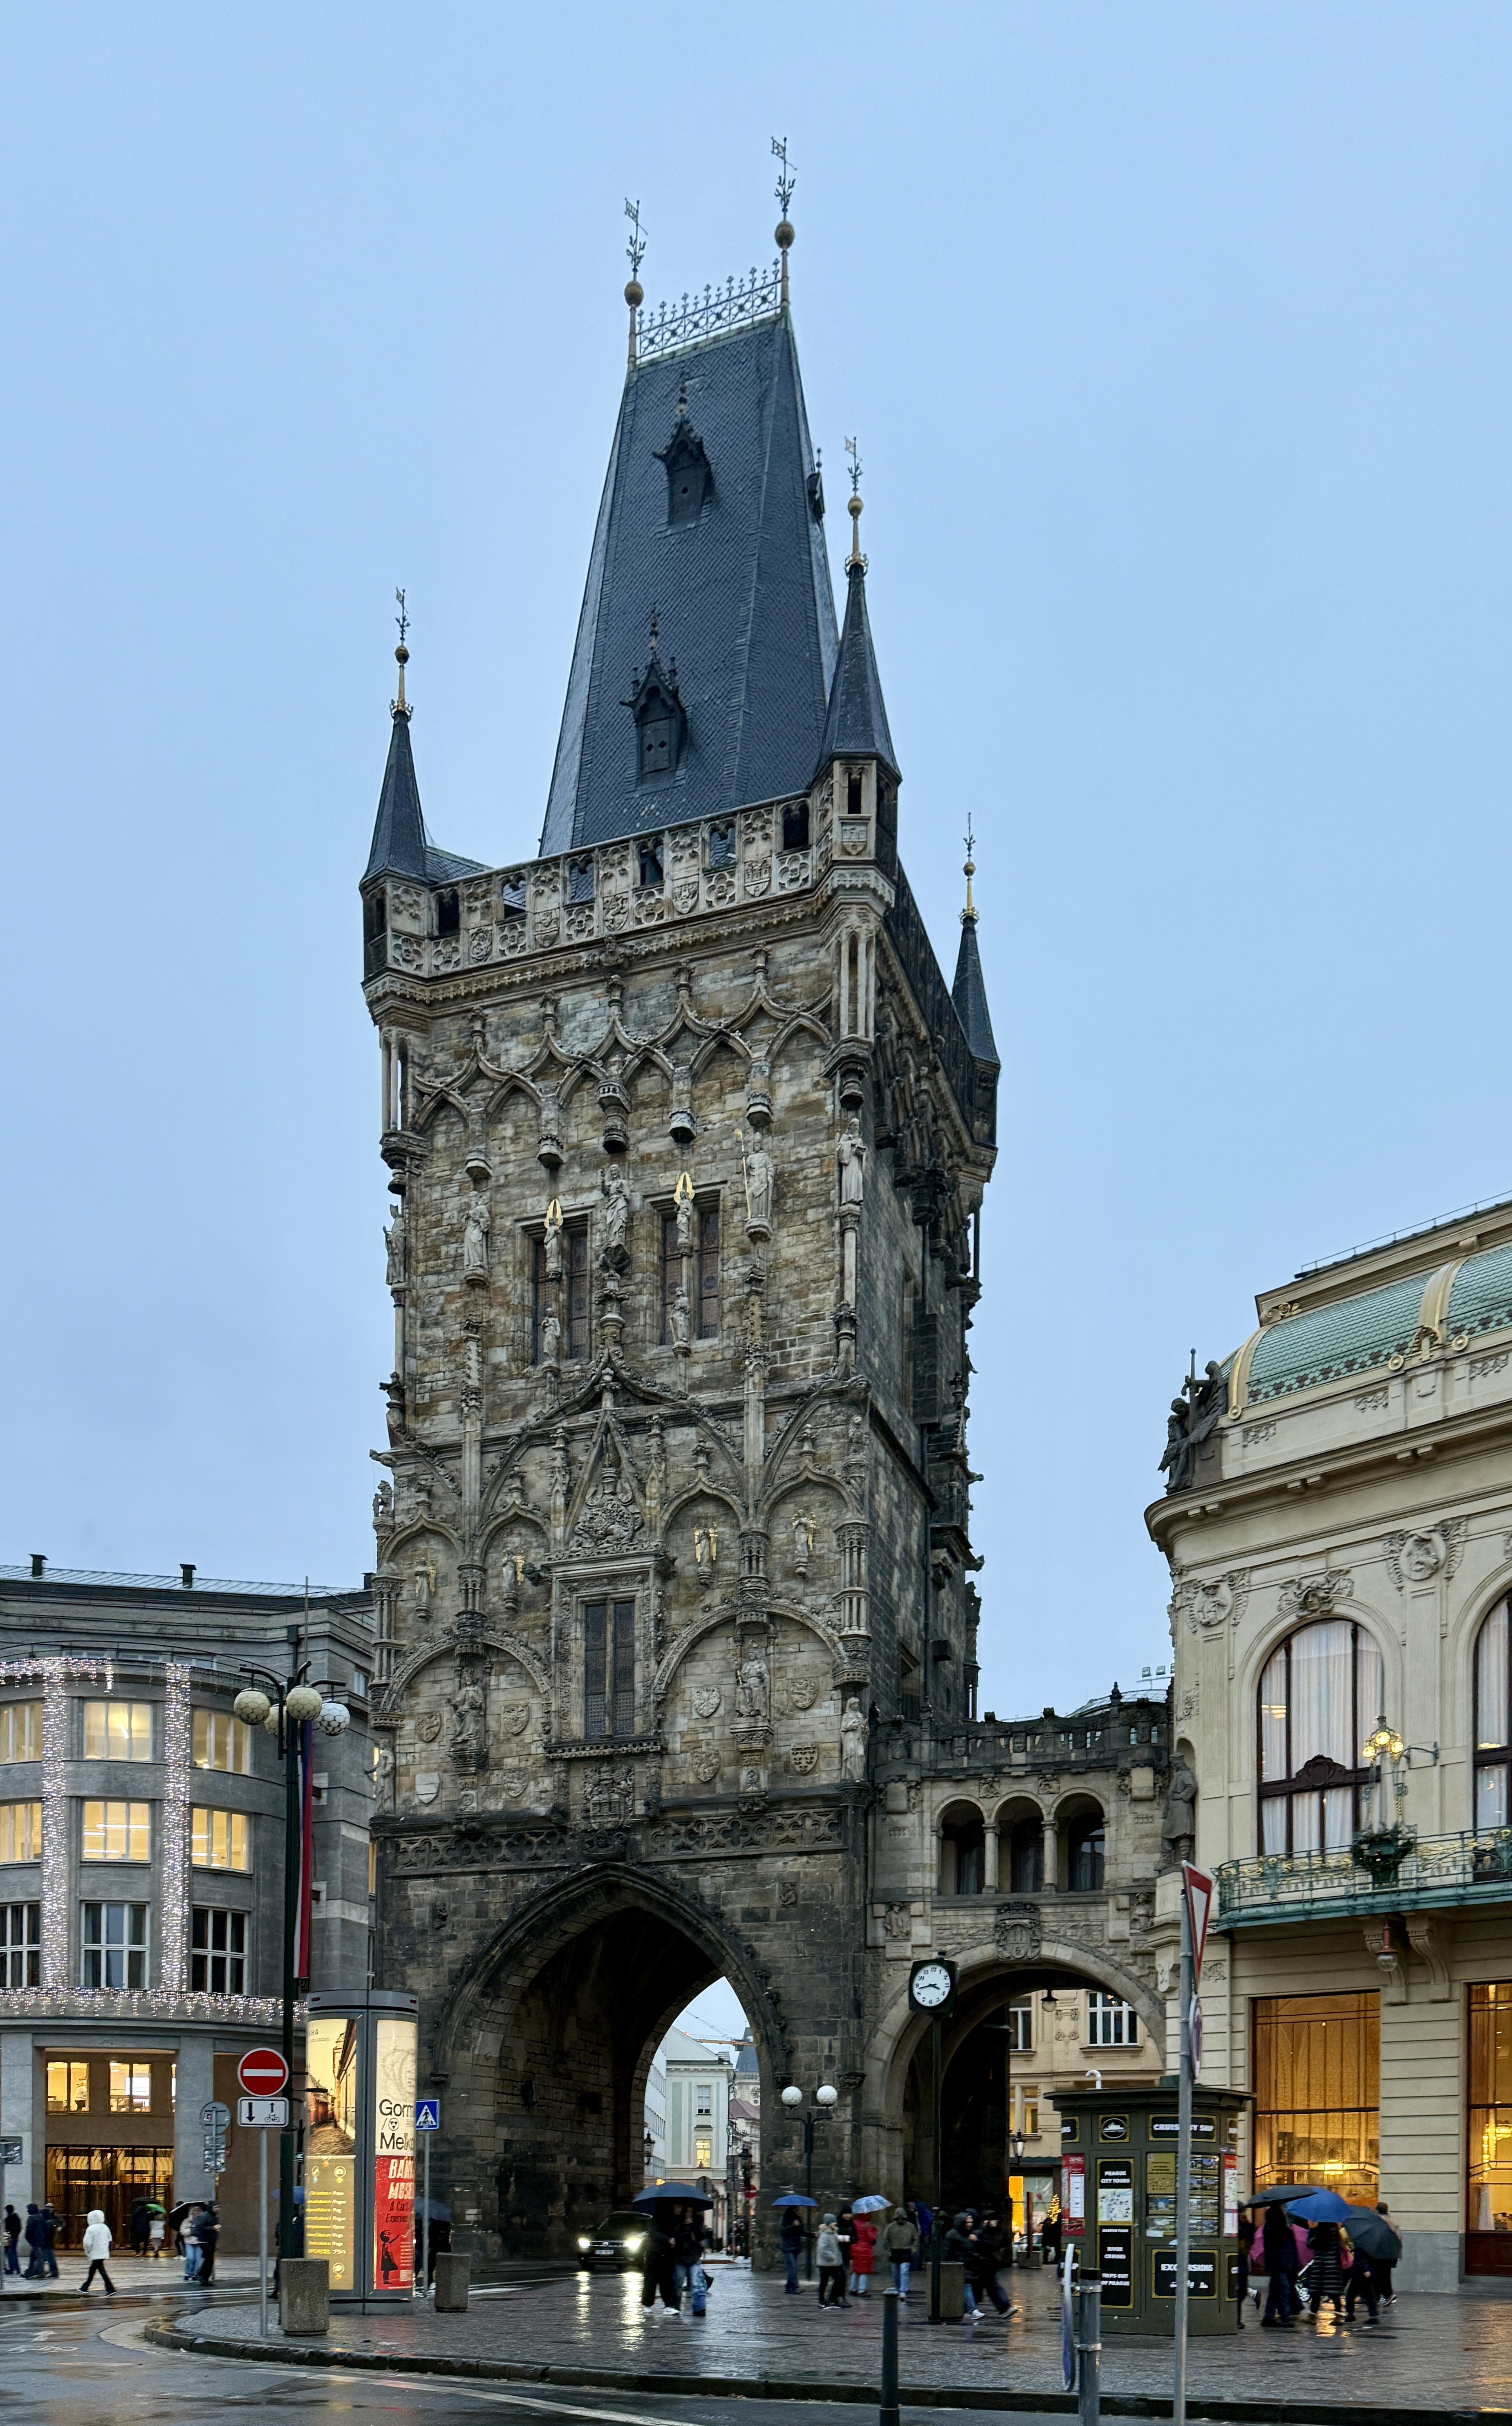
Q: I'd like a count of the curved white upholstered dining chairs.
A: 0